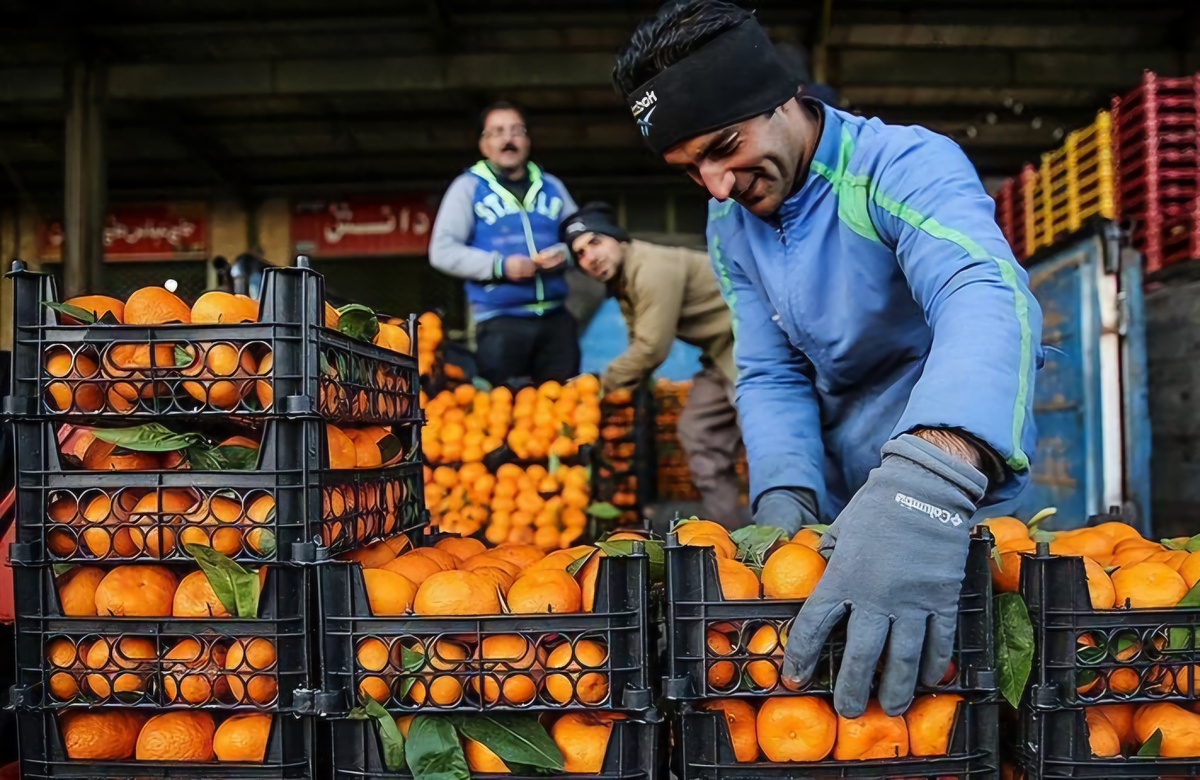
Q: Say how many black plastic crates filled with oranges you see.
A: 10